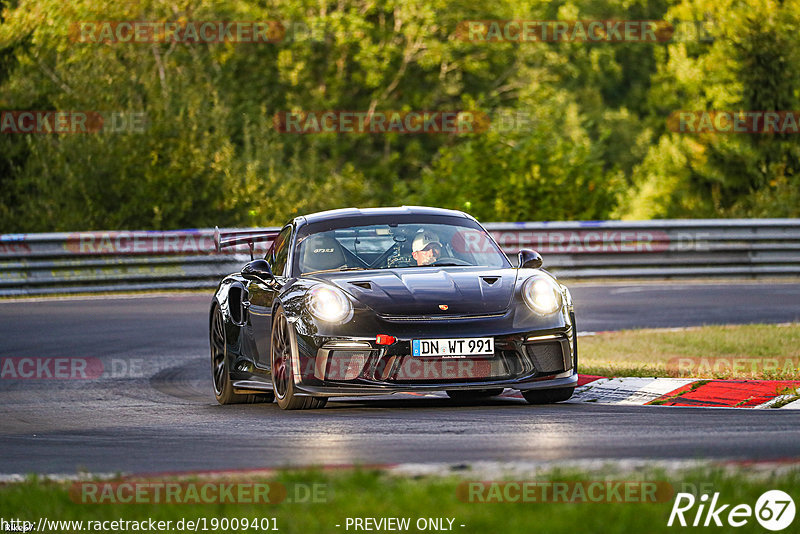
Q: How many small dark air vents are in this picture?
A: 2